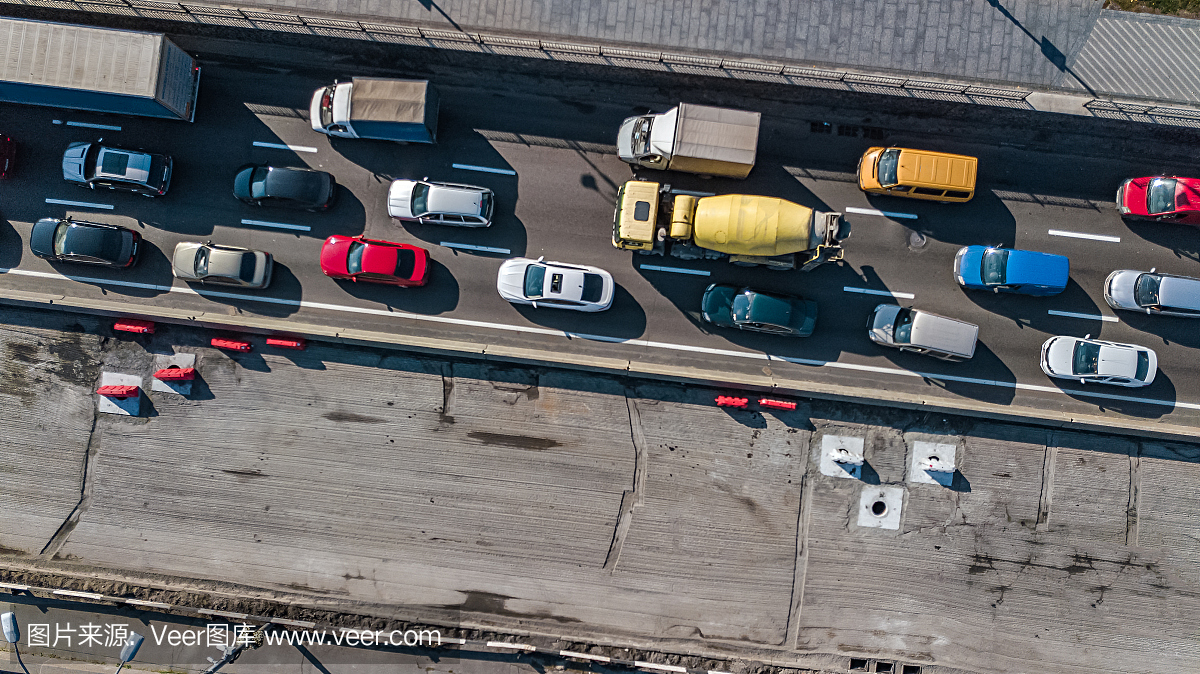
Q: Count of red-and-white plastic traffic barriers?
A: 9